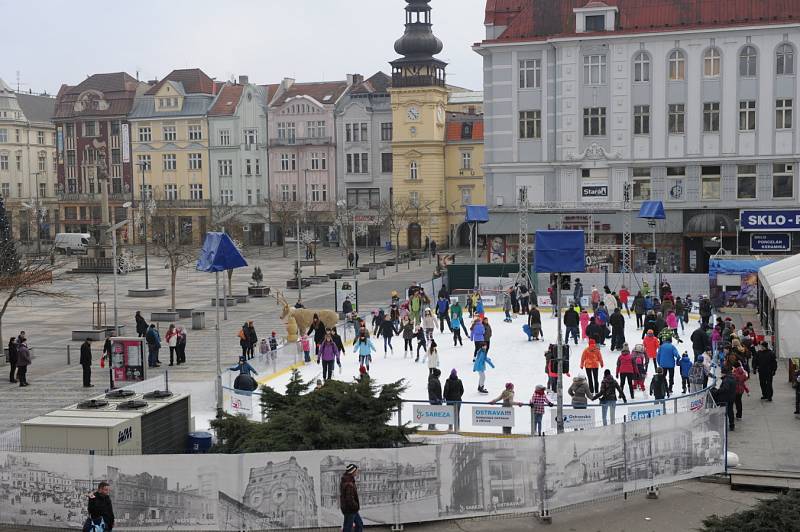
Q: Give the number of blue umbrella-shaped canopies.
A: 4